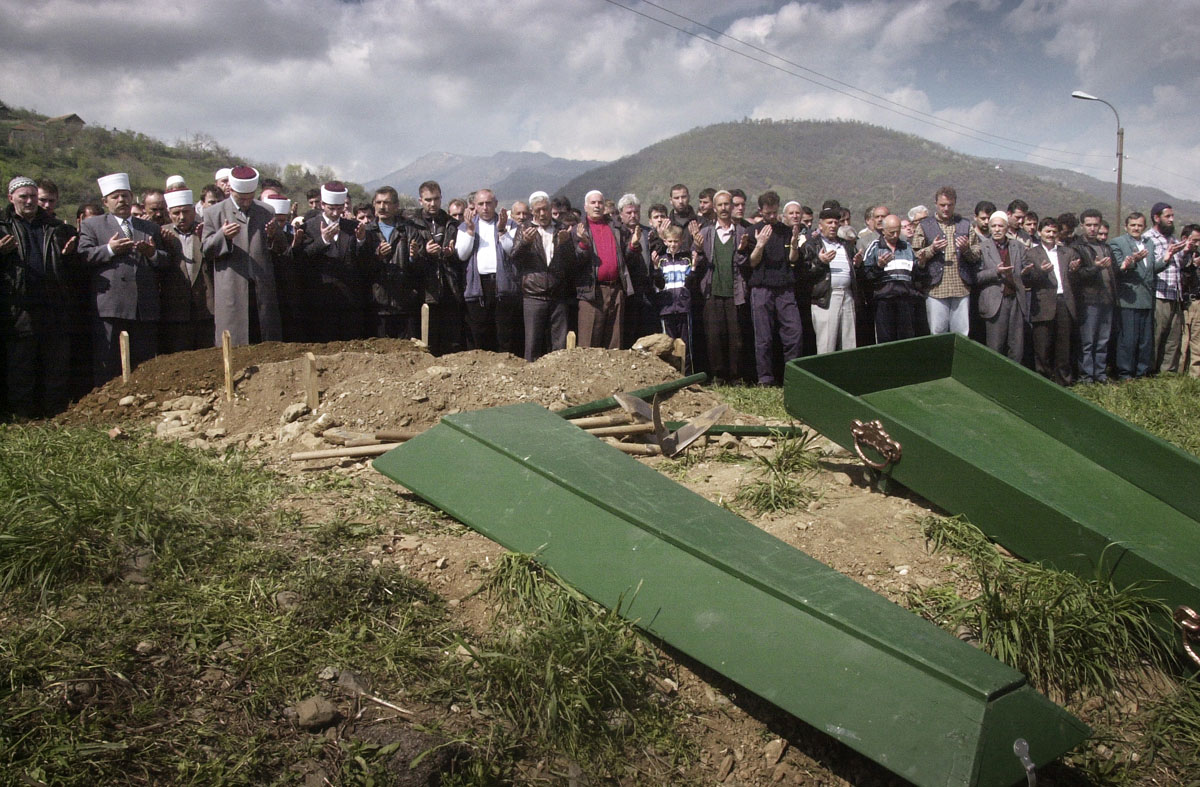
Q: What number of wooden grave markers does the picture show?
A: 6